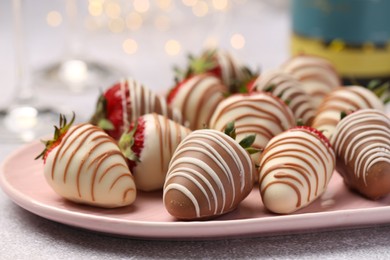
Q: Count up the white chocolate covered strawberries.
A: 7